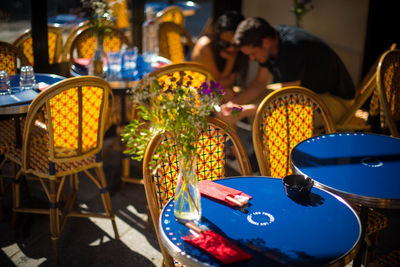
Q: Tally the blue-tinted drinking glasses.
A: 2